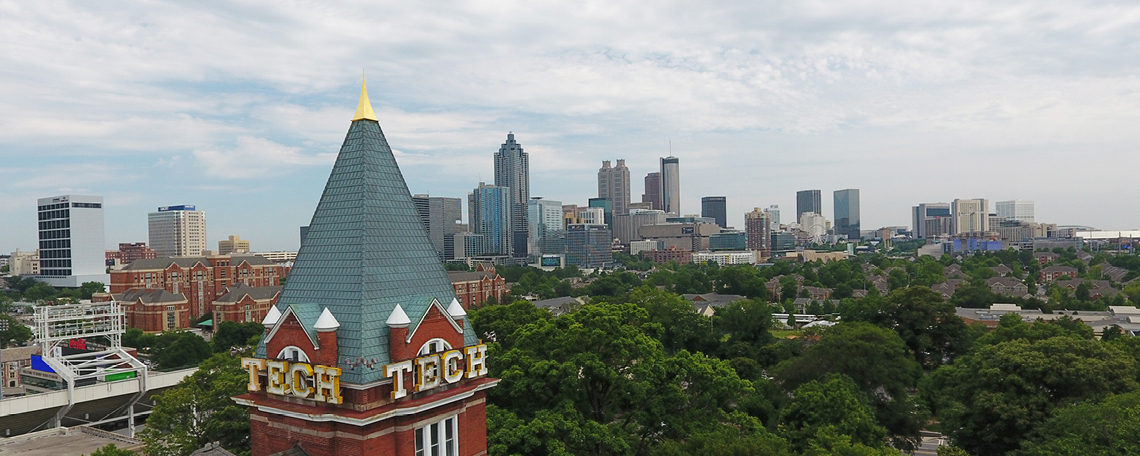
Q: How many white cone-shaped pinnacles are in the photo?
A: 4